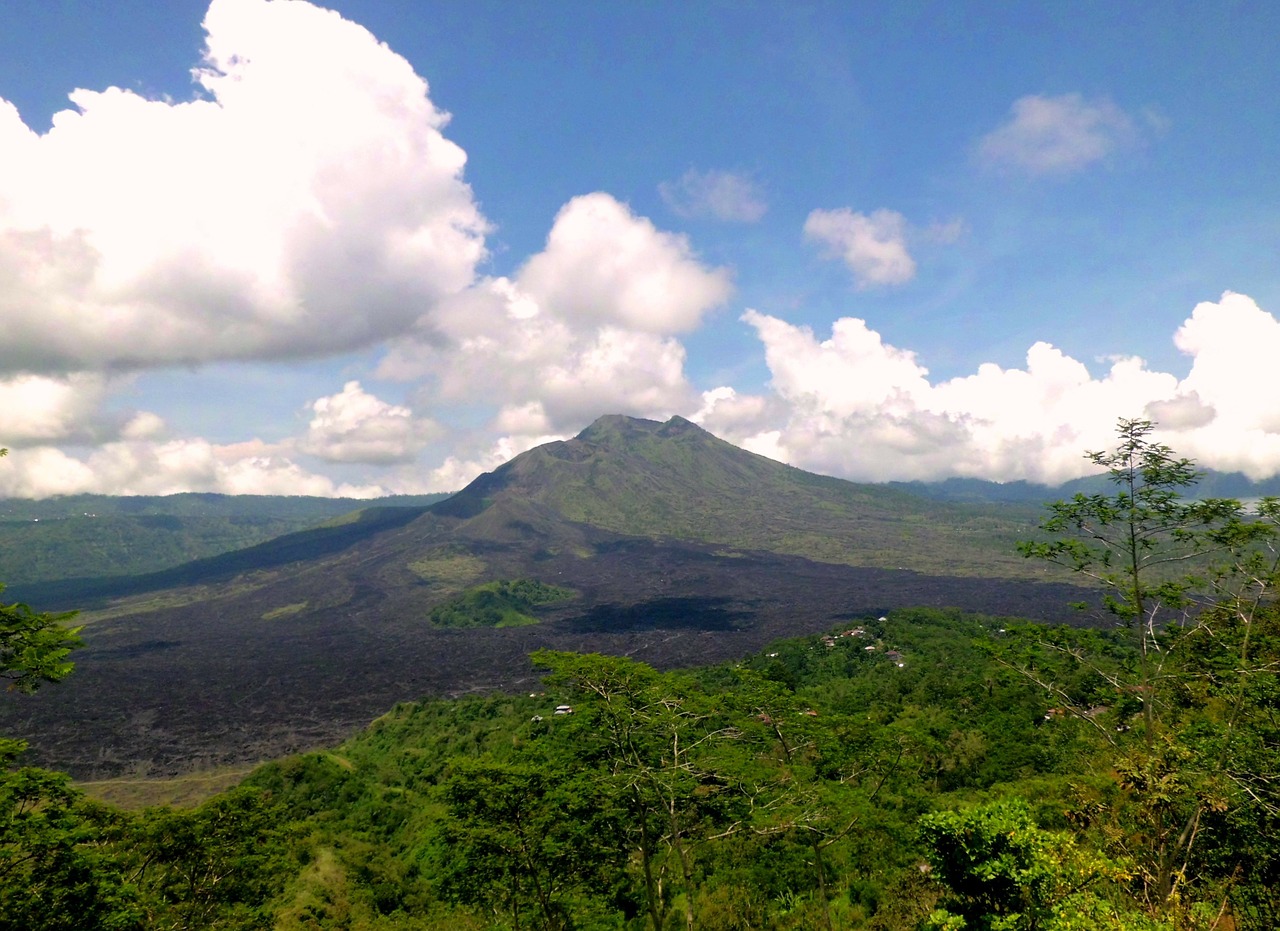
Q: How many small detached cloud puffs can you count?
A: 3